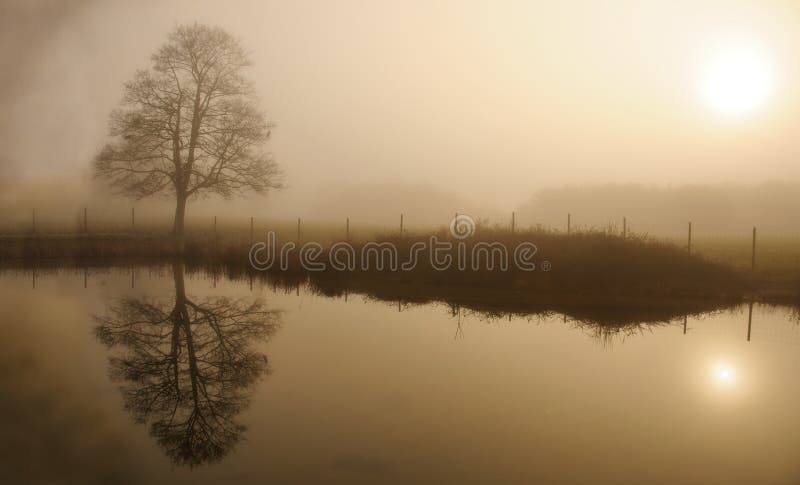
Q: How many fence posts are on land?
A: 14